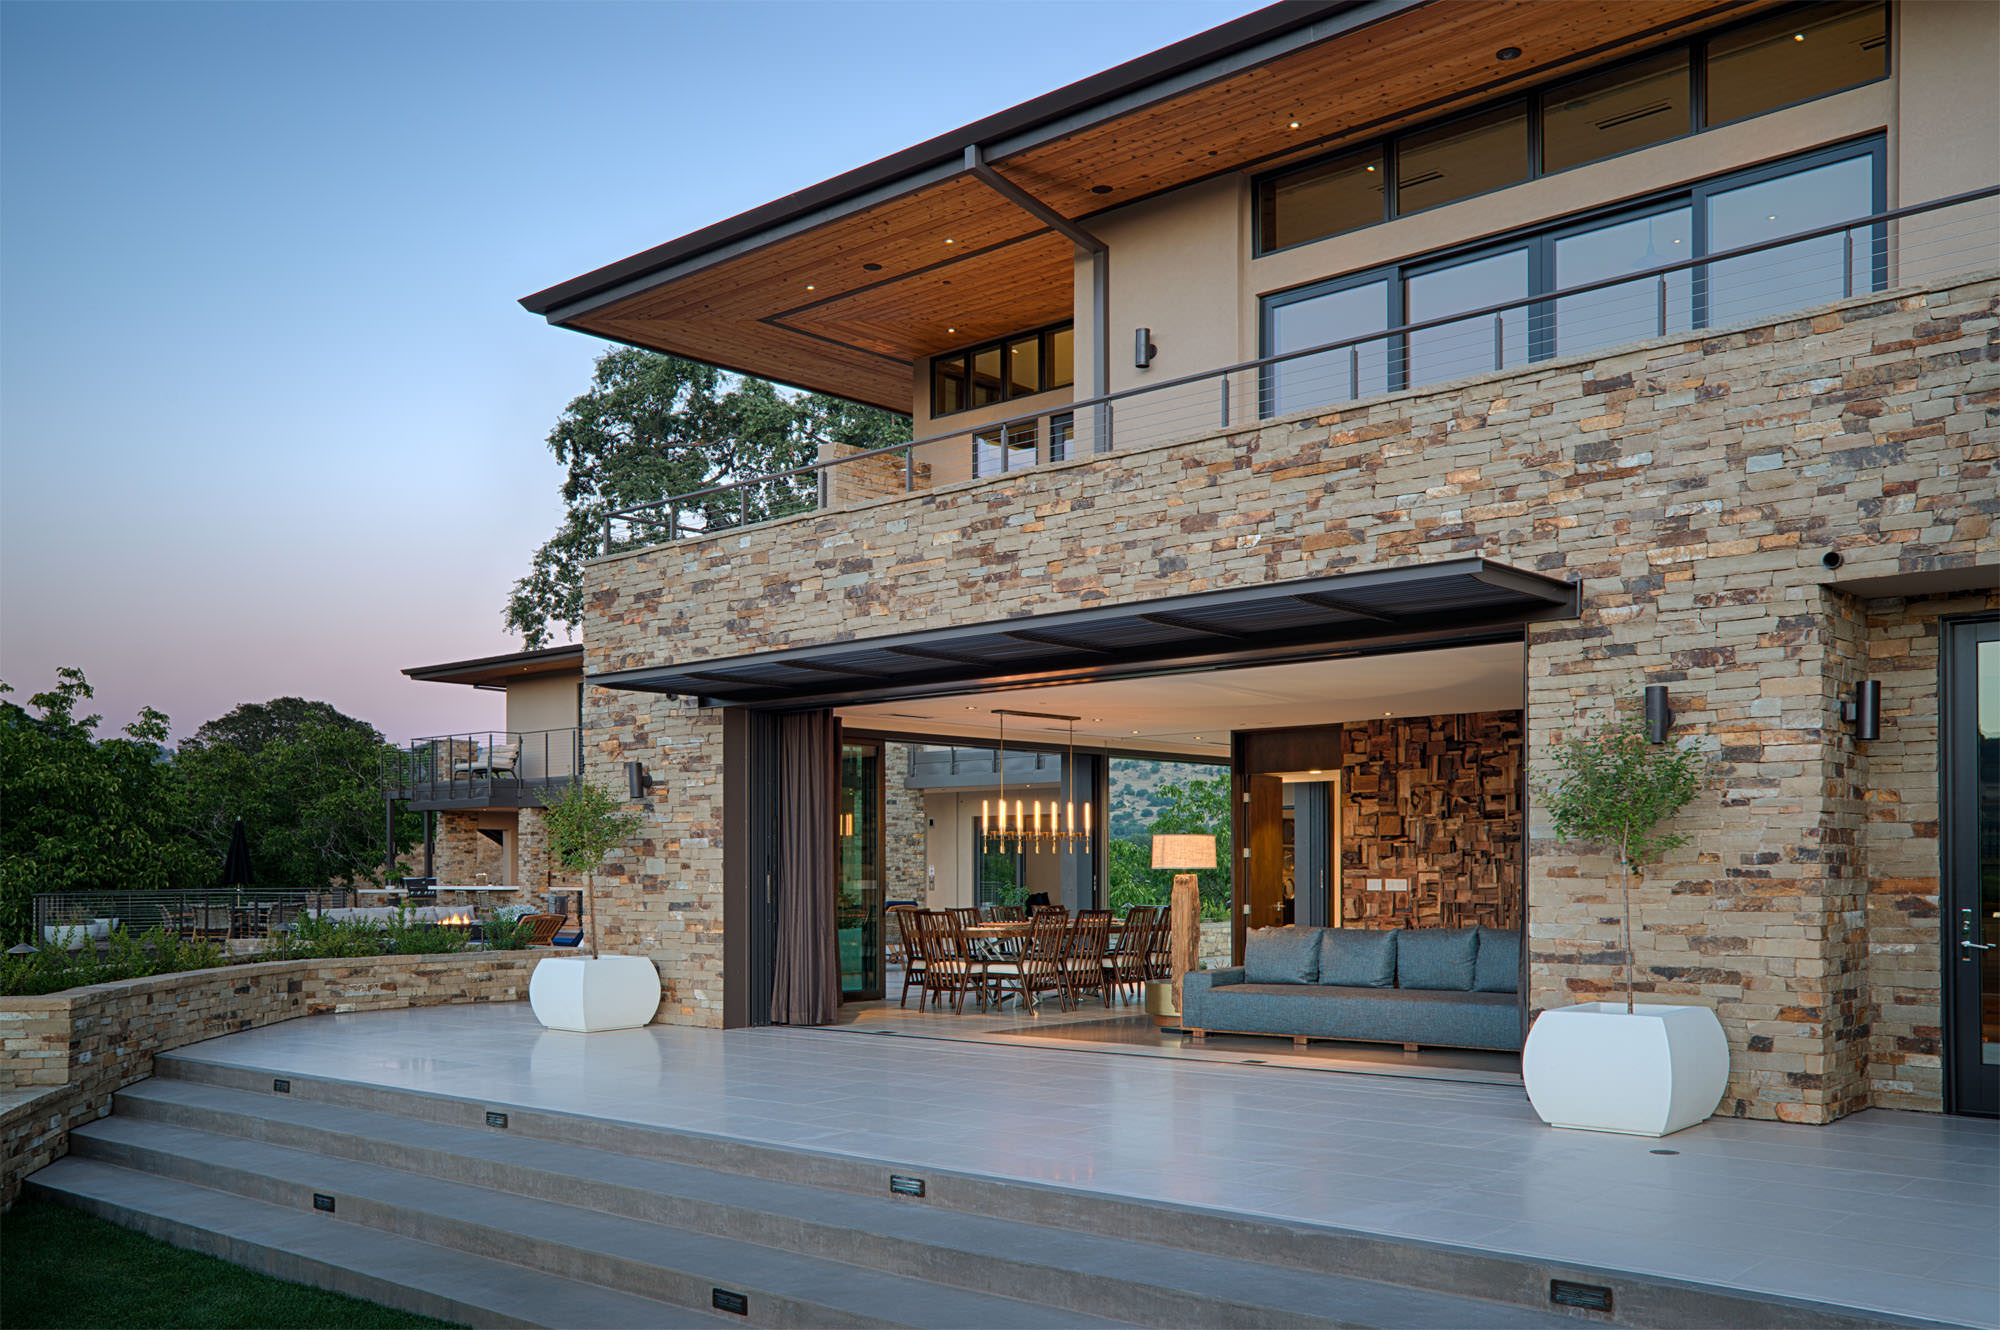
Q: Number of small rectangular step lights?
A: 6